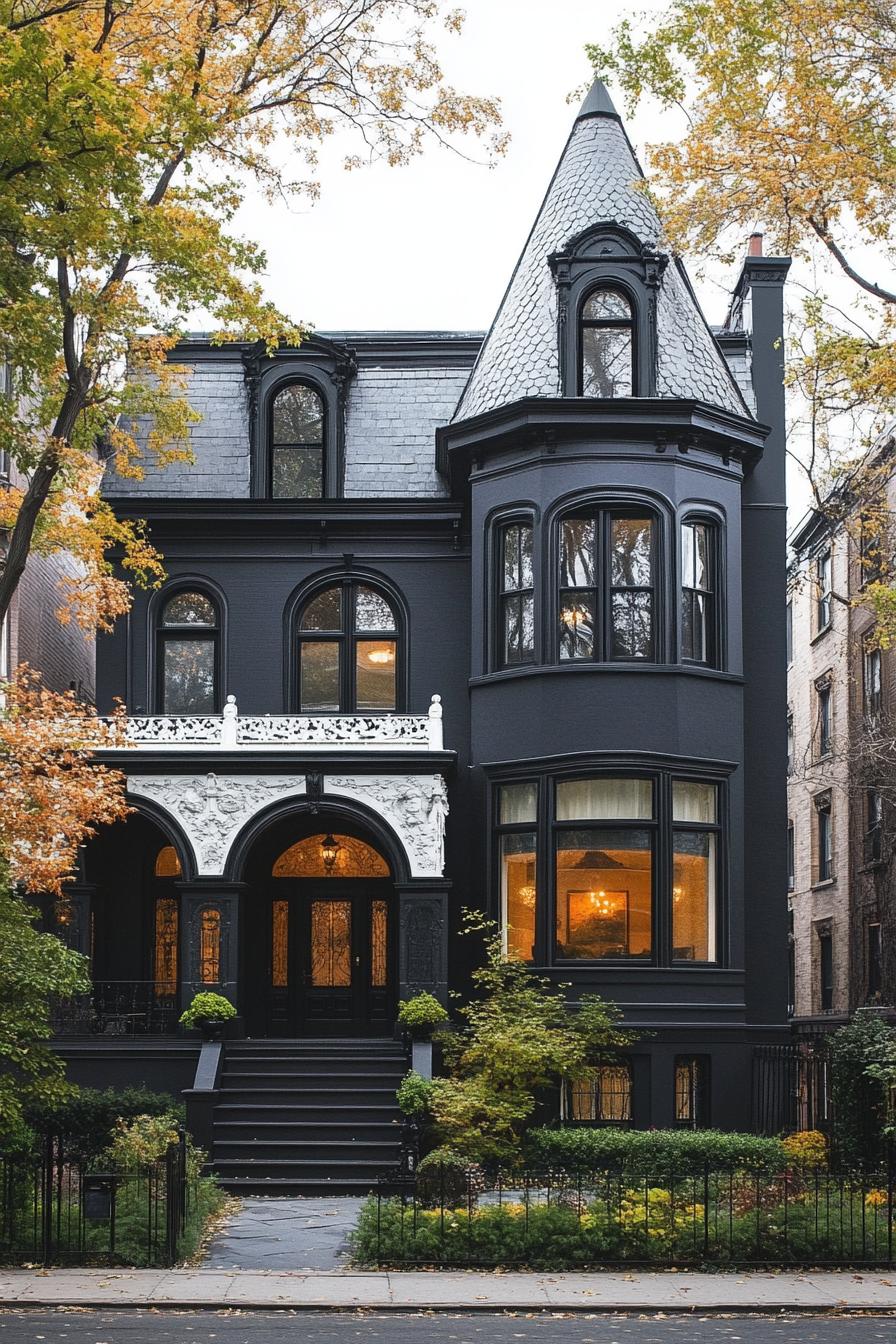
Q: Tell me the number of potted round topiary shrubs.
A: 2